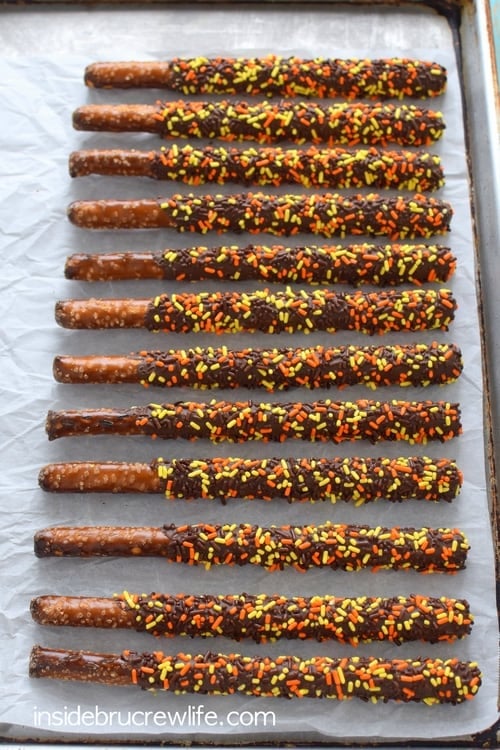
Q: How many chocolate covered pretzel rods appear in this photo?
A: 12